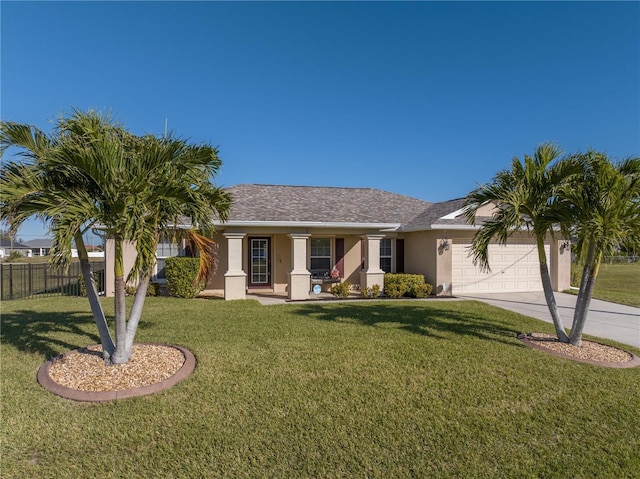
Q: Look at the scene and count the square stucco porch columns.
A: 3